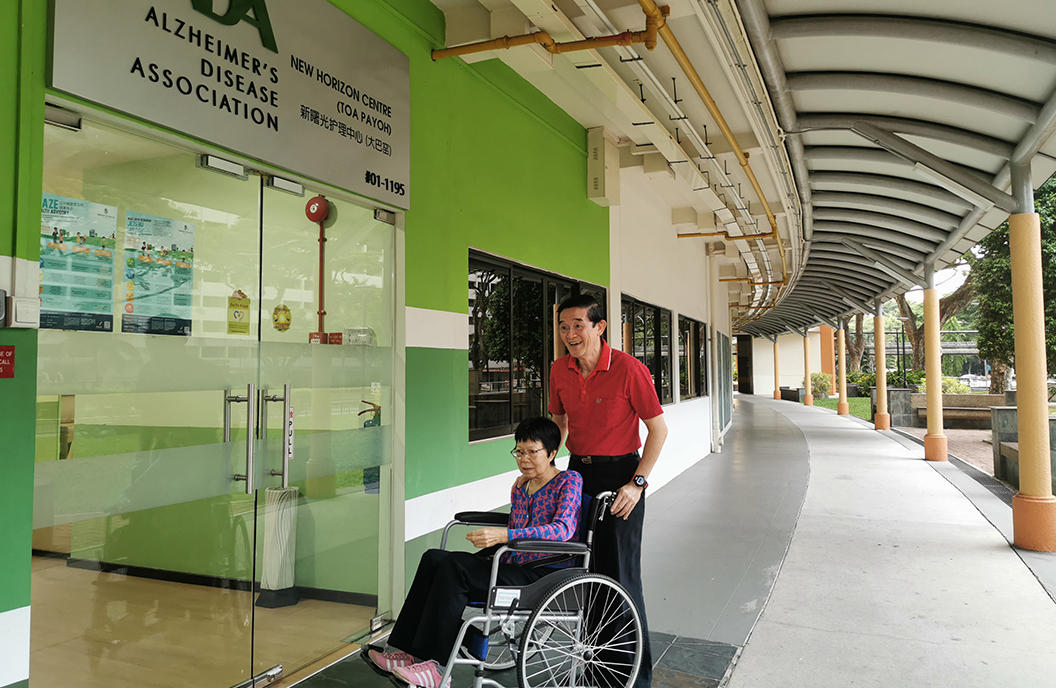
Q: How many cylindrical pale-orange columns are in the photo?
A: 6